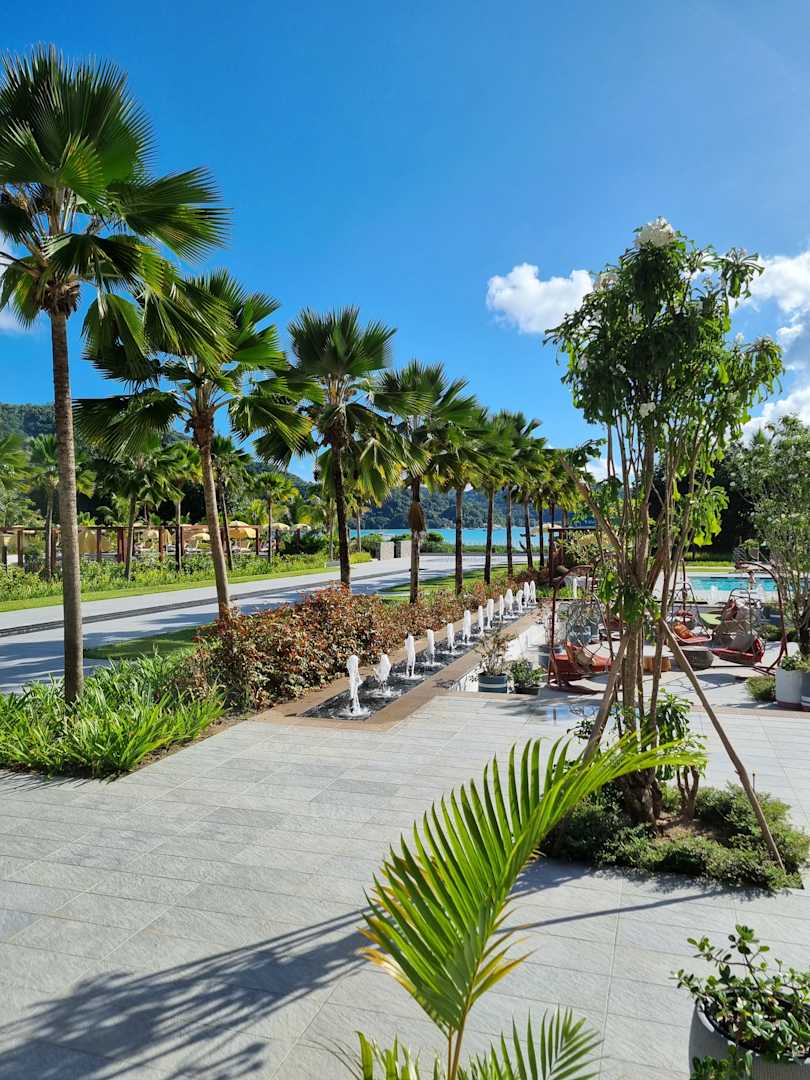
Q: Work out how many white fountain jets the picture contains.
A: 13